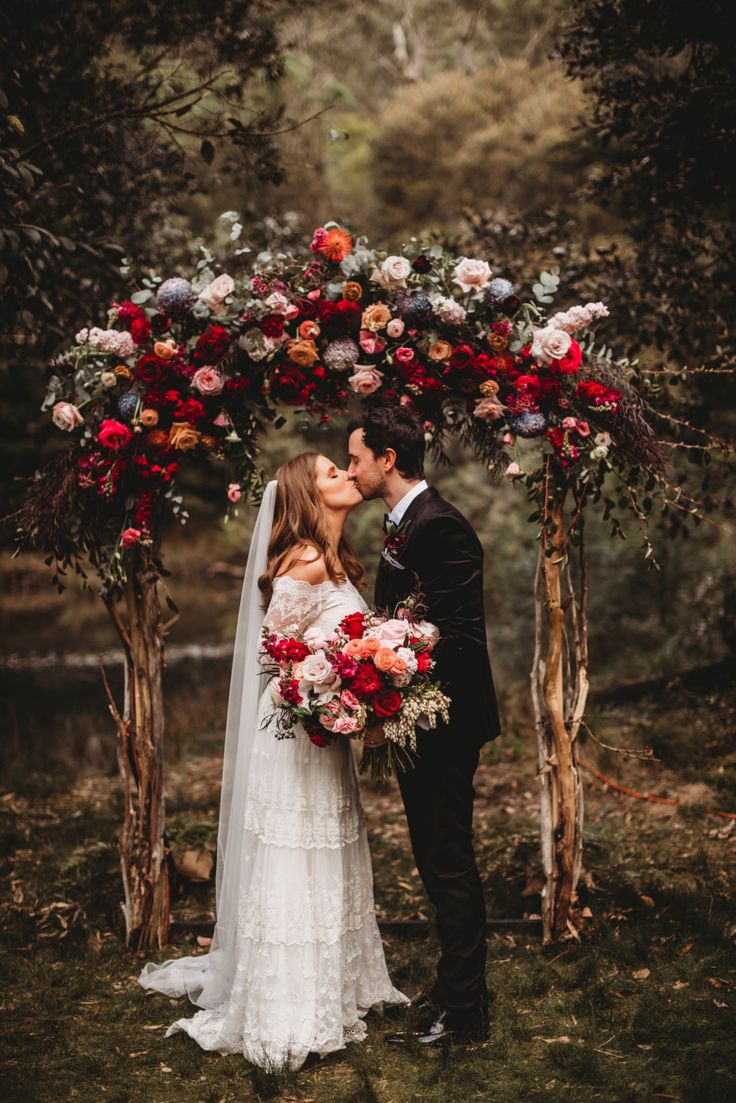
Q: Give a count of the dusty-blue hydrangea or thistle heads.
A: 6